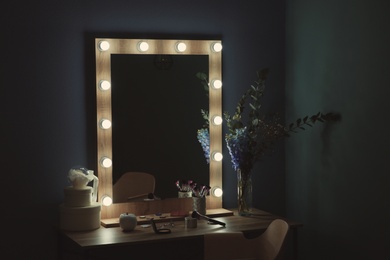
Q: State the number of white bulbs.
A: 12